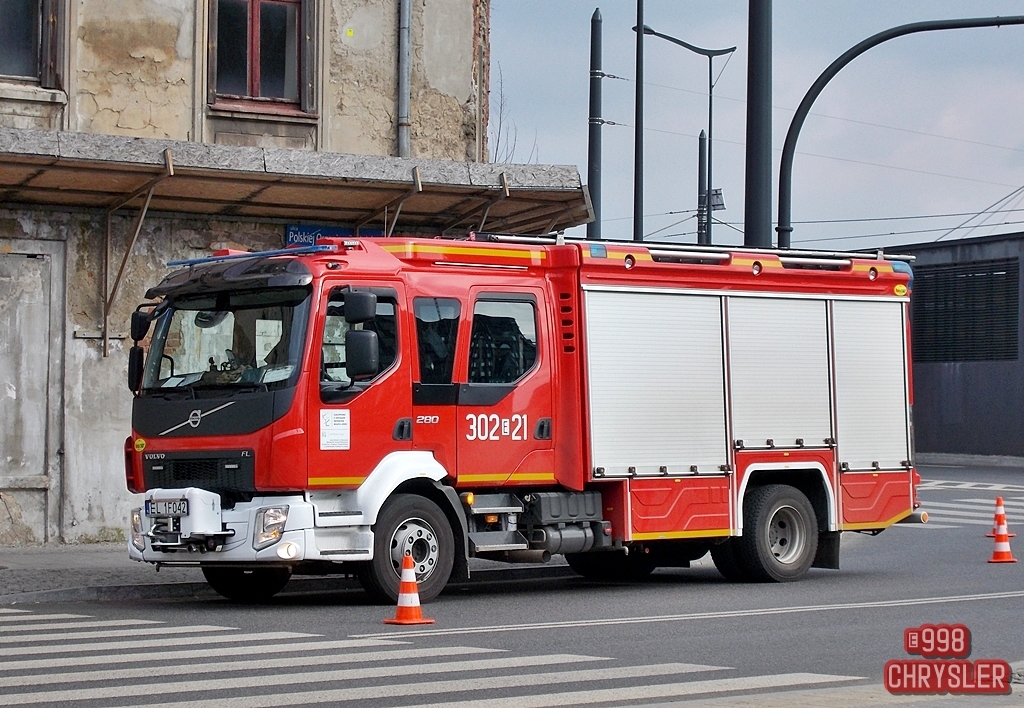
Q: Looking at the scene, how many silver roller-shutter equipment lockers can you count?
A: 3